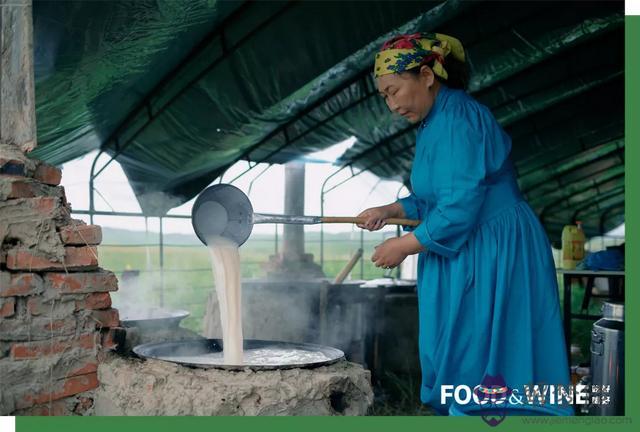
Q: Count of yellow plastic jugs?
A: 1